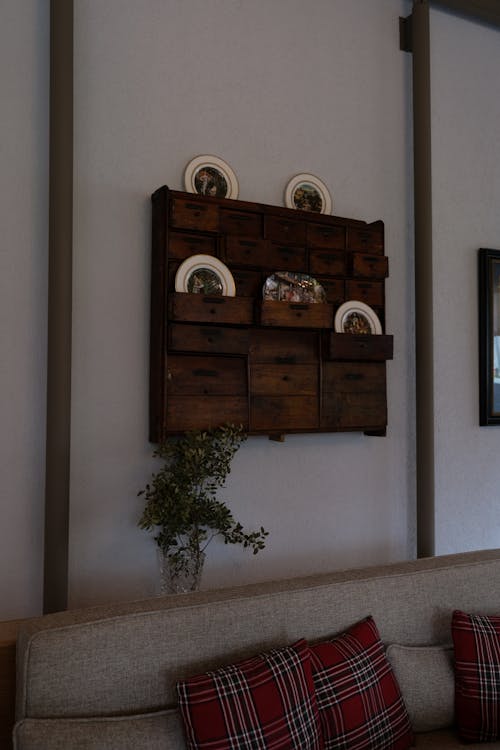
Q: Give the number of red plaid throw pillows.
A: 3